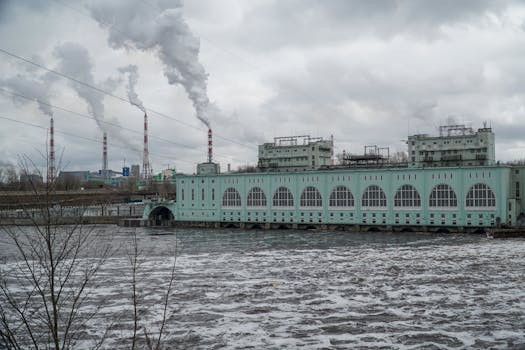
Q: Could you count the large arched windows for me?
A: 9